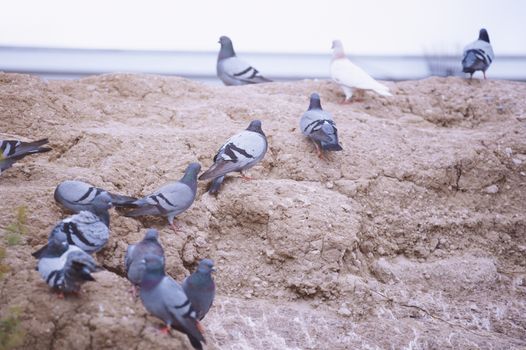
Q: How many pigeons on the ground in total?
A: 13